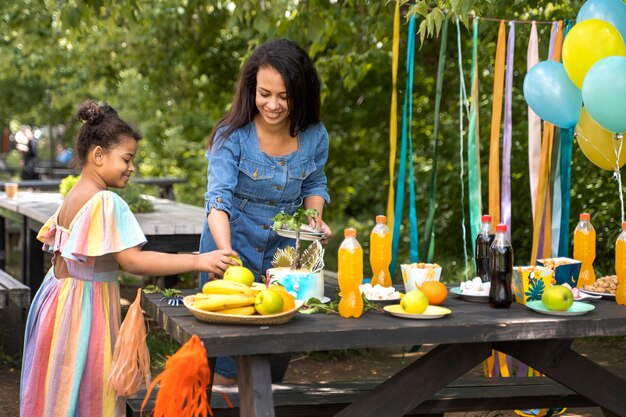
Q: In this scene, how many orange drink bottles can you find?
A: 4